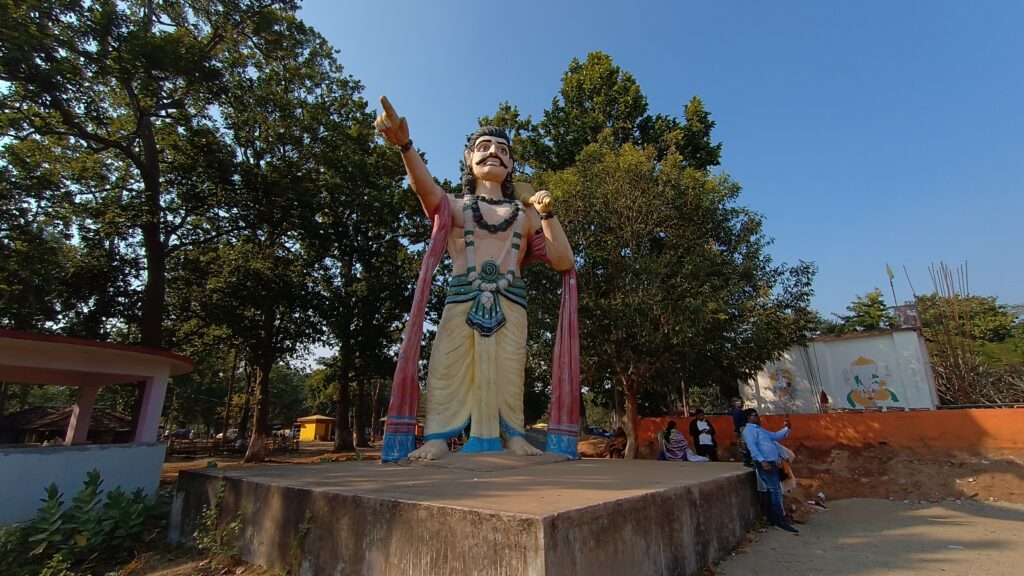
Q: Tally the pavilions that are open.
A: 1